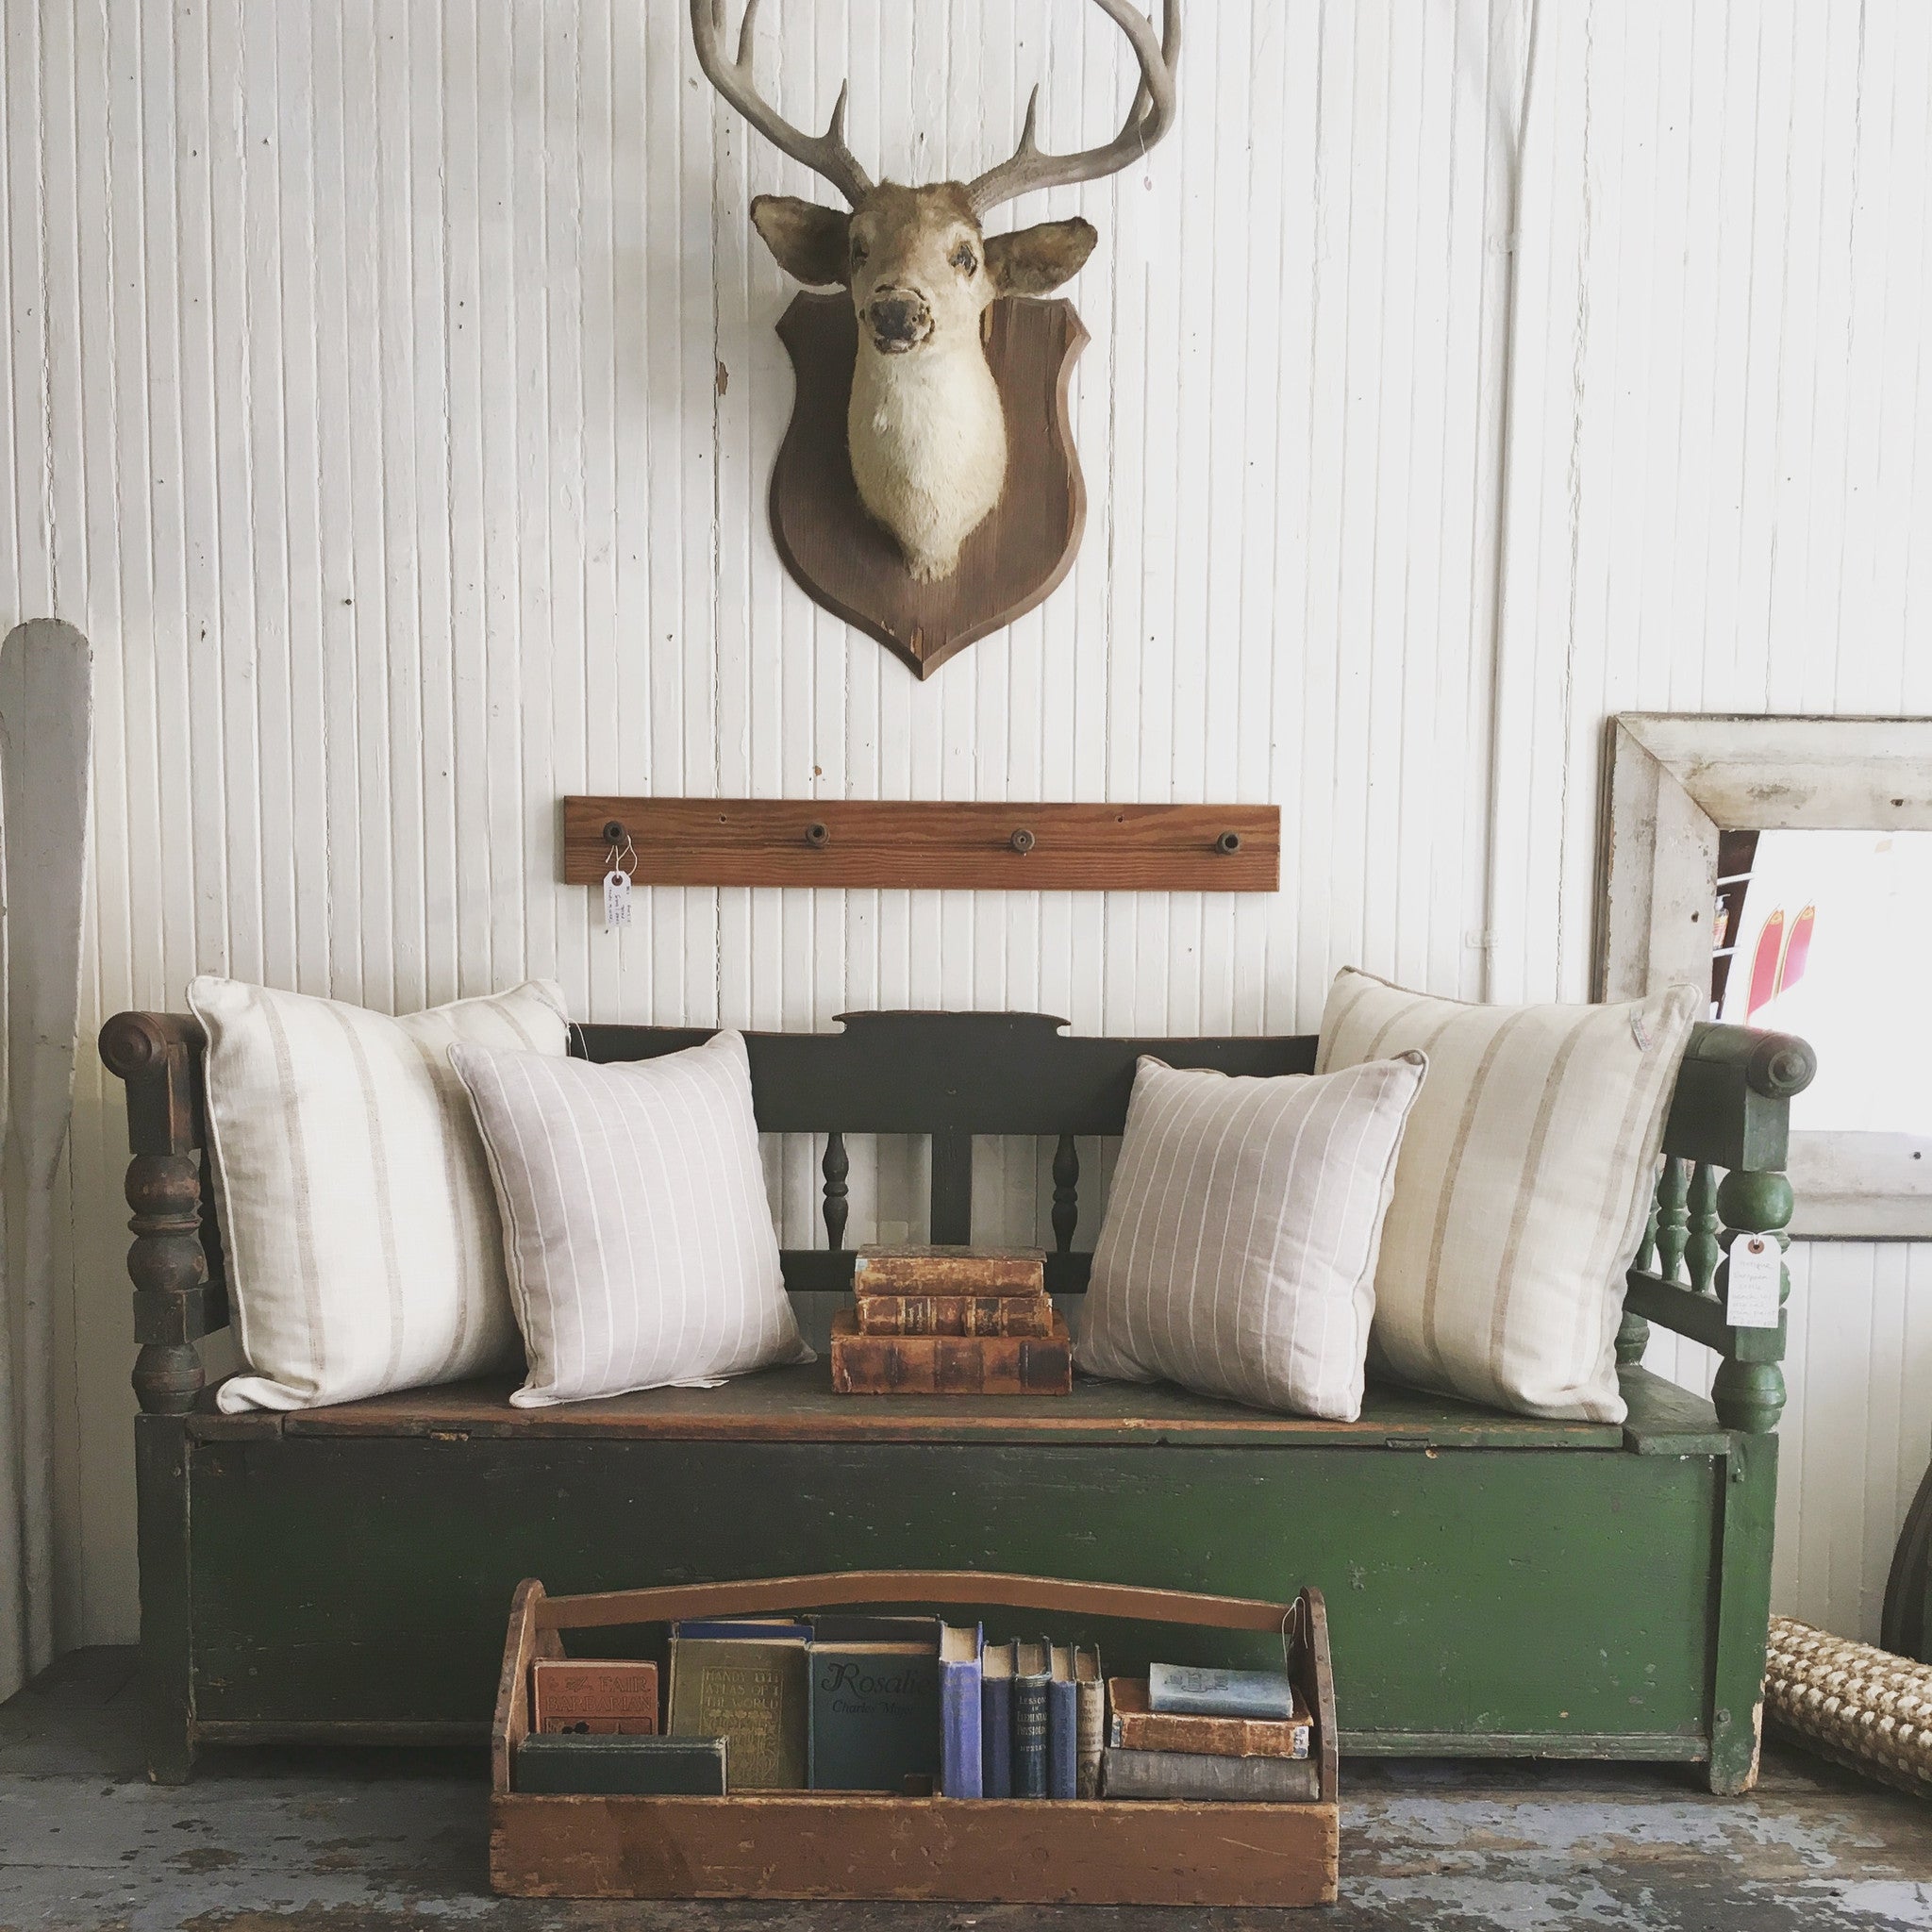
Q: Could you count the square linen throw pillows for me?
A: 4